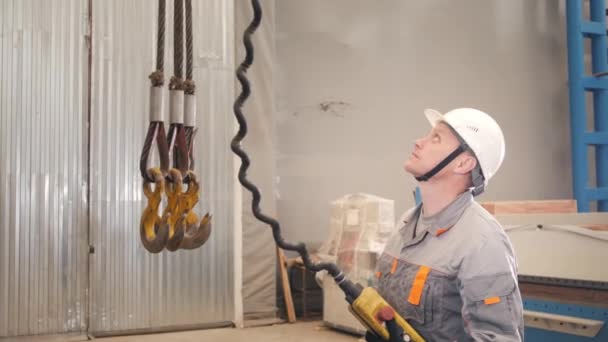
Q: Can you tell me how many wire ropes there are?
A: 3